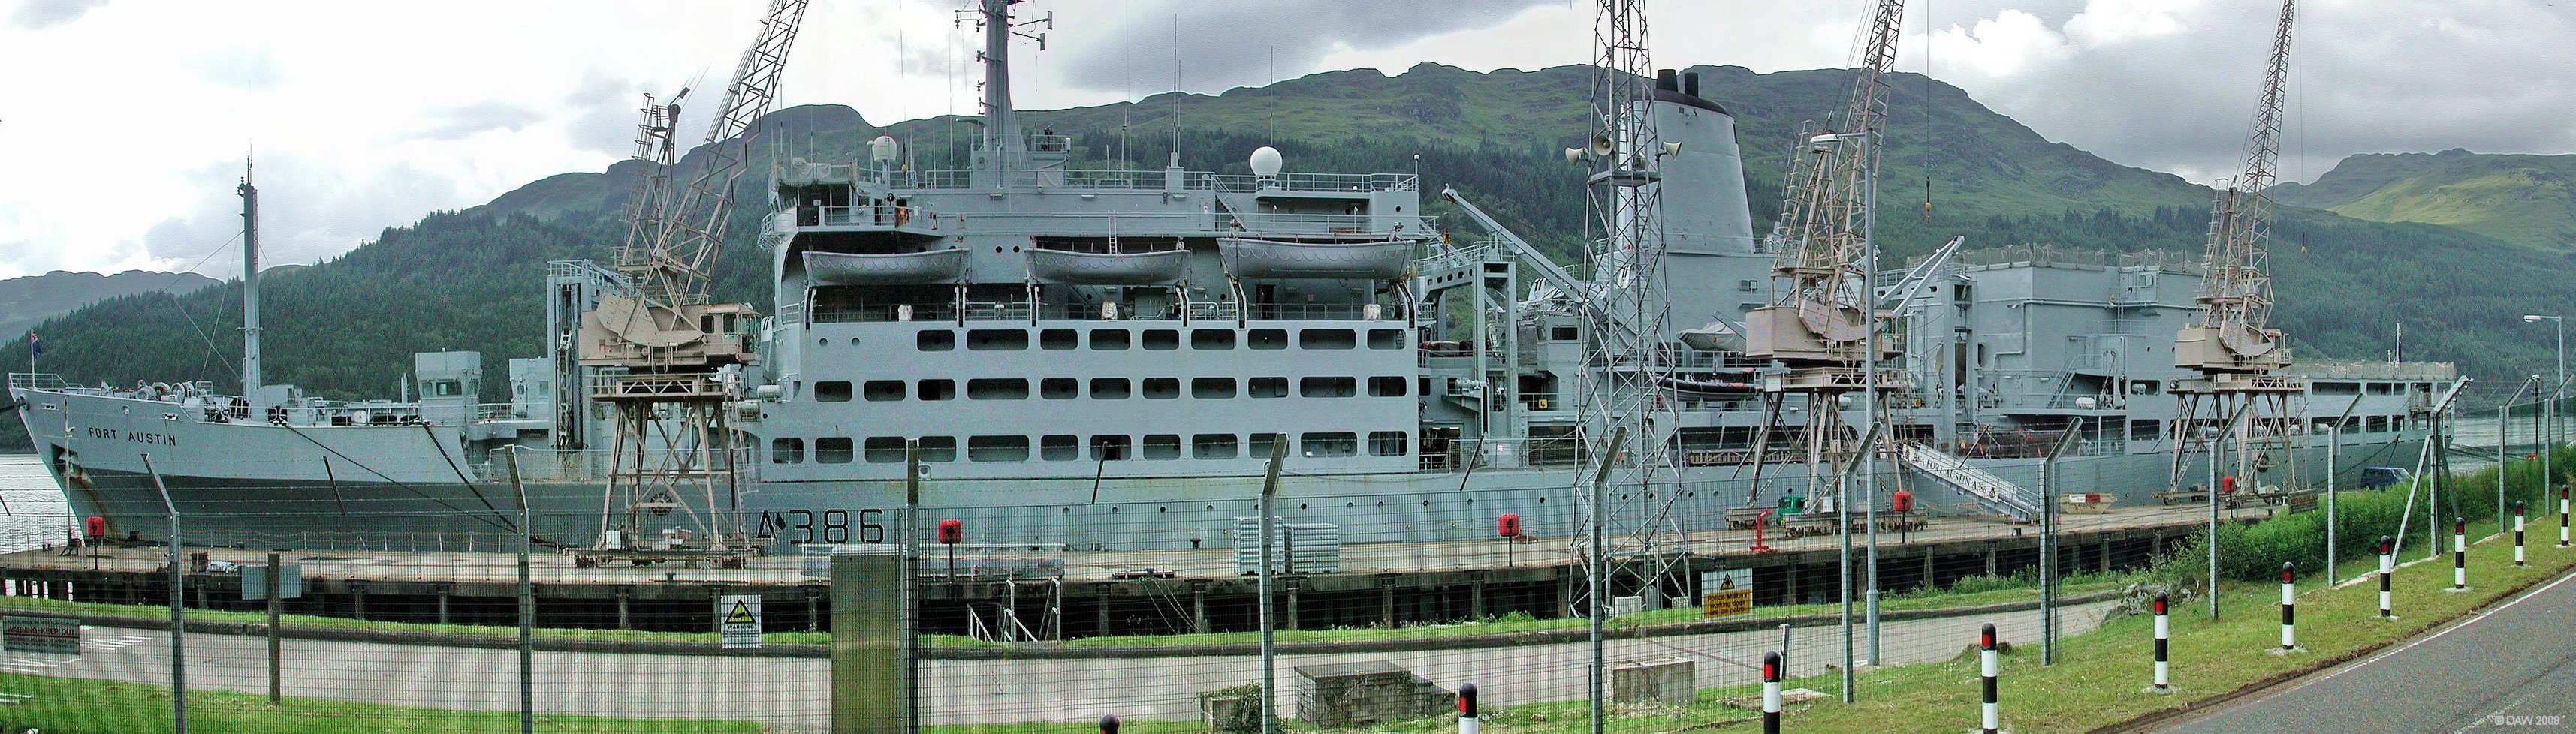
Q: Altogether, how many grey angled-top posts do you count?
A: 12